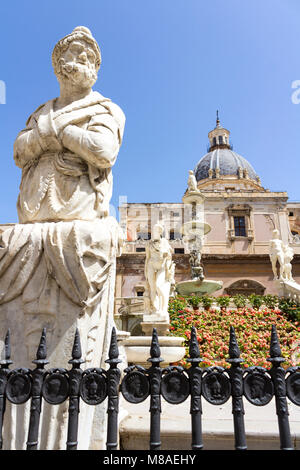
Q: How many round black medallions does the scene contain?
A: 8